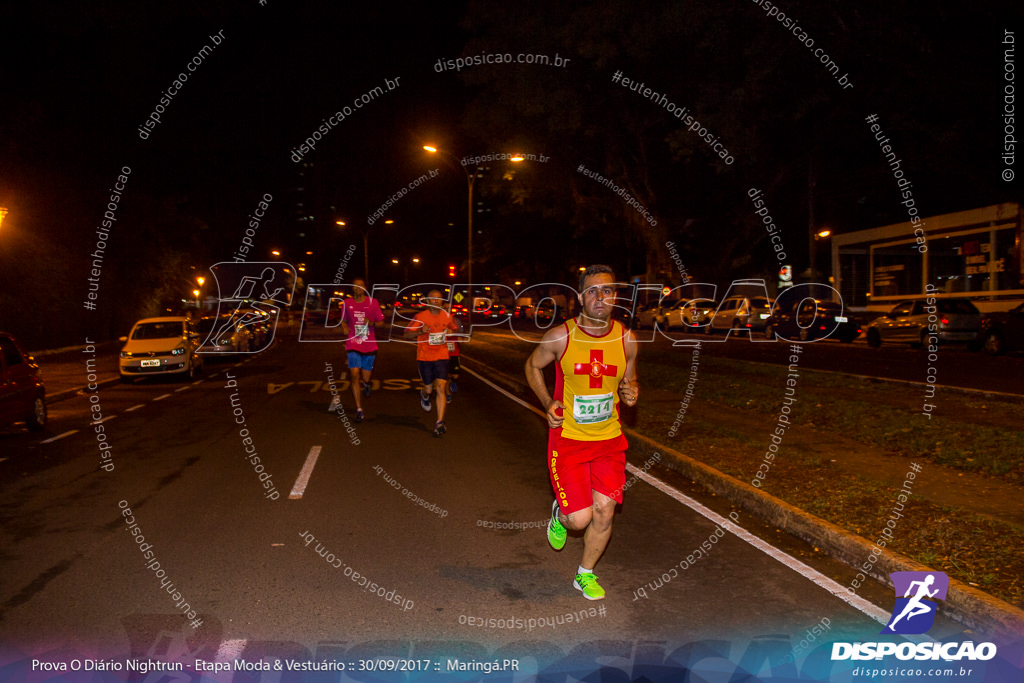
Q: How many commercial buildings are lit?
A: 1